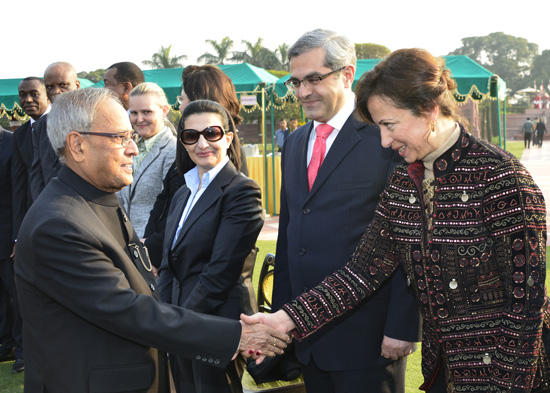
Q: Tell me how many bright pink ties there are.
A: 1